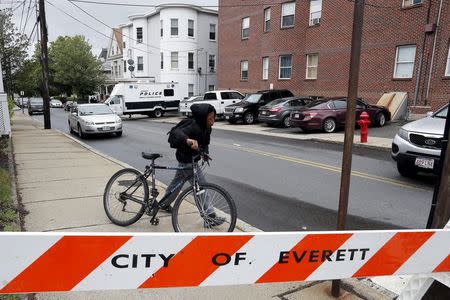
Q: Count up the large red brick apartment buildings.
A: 1